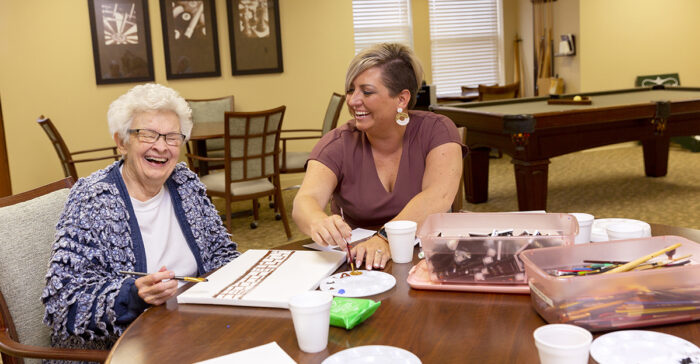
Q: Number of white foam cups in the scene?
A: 5